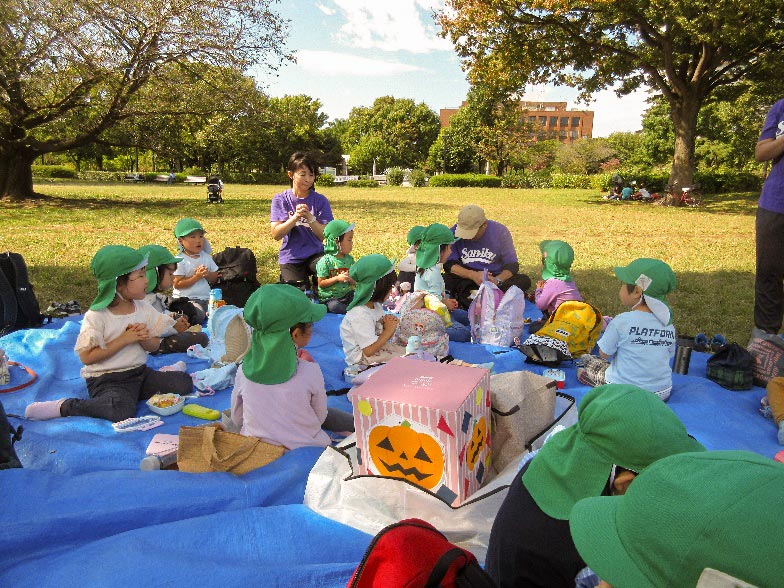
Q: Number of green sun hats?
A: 12